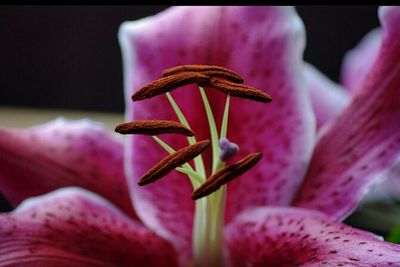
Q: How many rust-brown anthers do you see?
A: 6